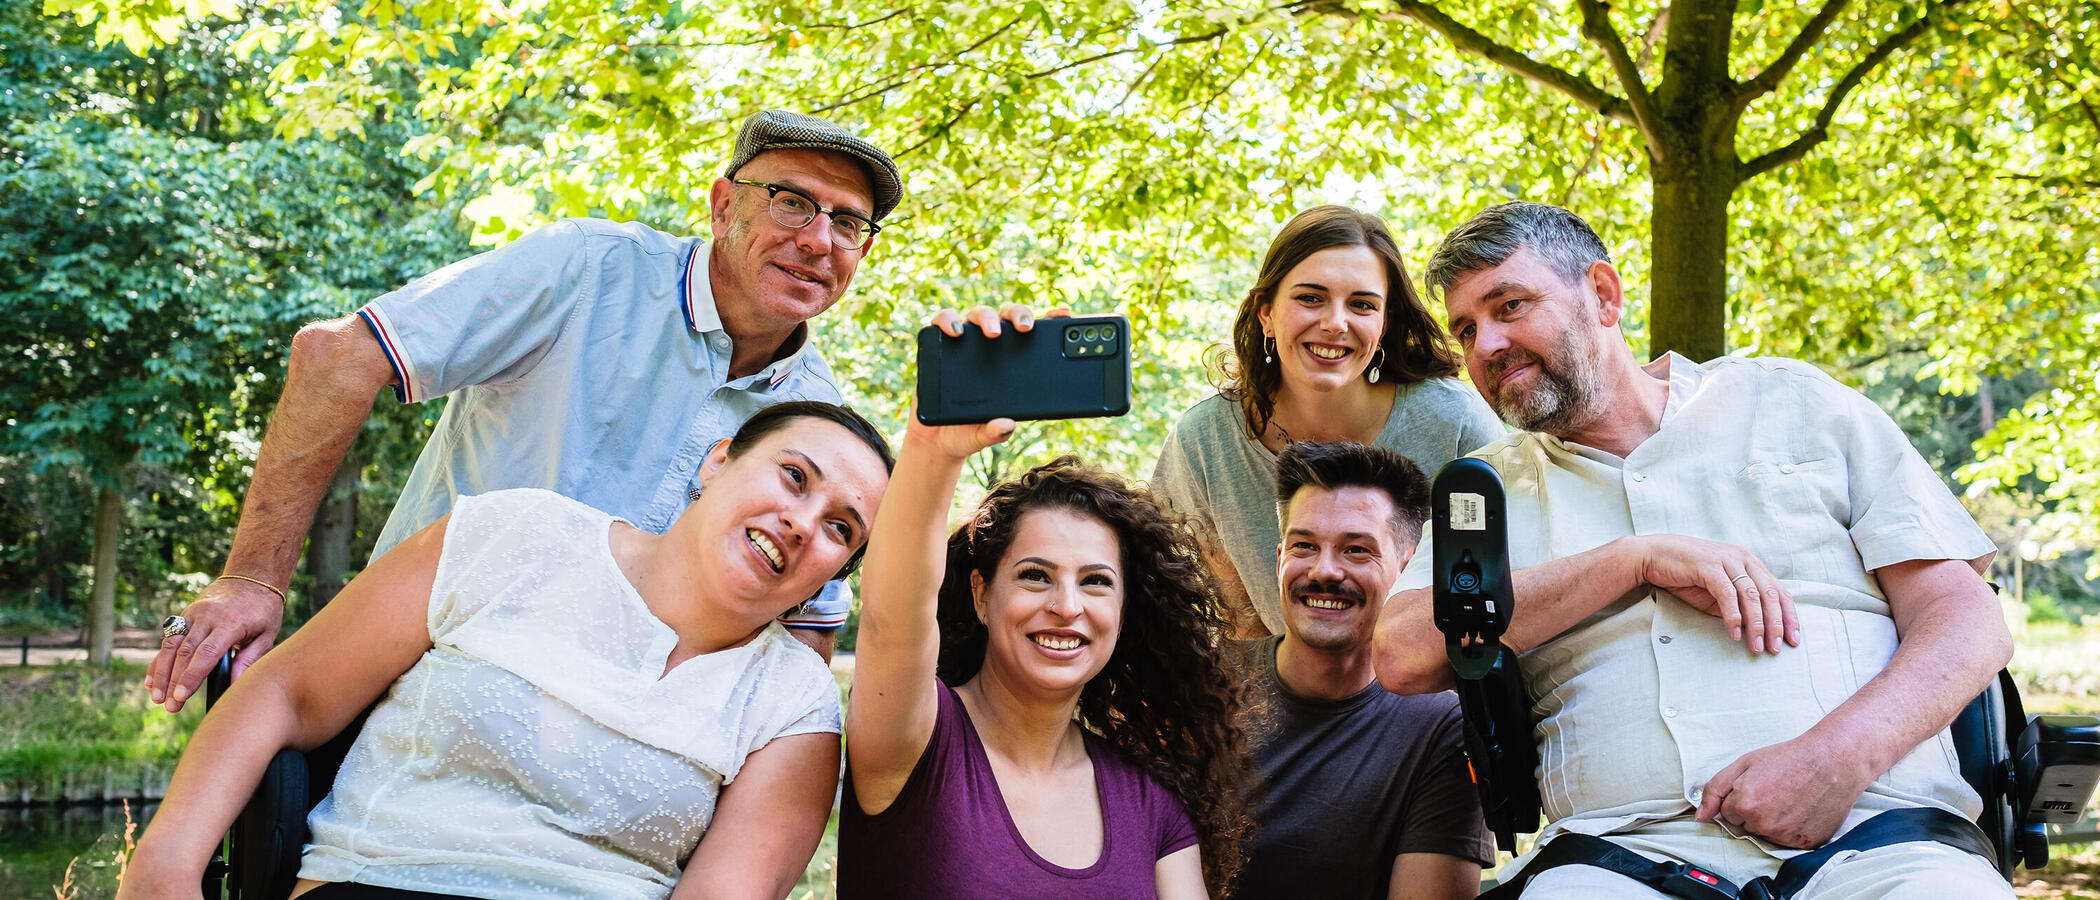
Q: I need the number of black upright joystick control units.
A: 1